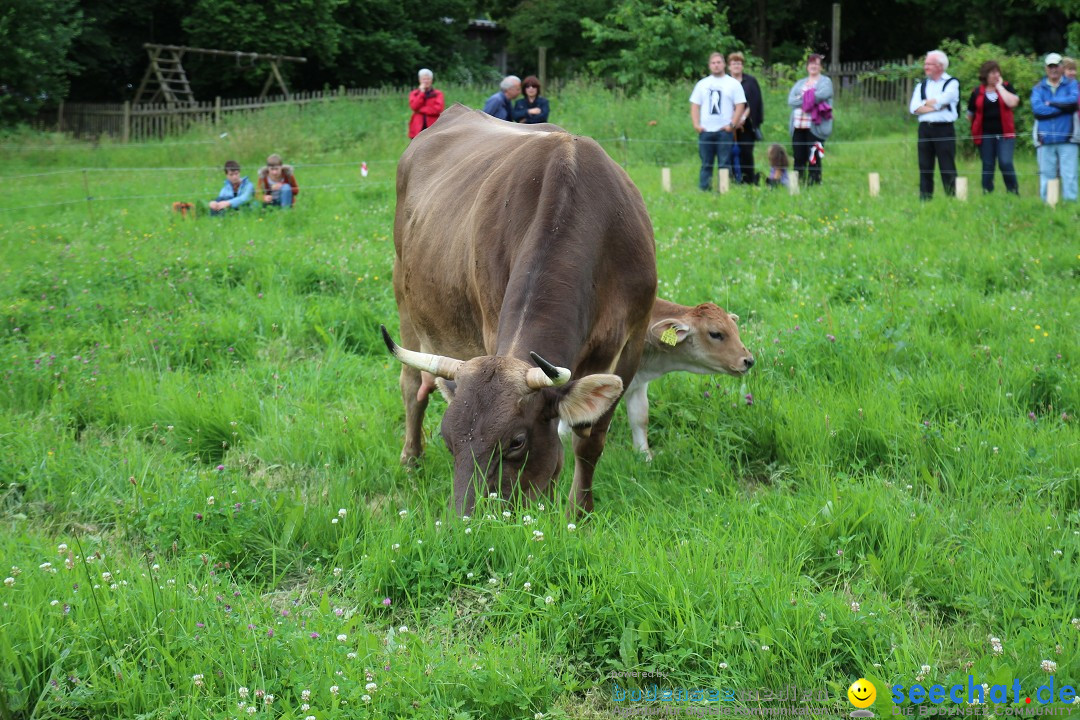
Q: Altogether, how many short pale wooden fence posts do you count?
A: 6